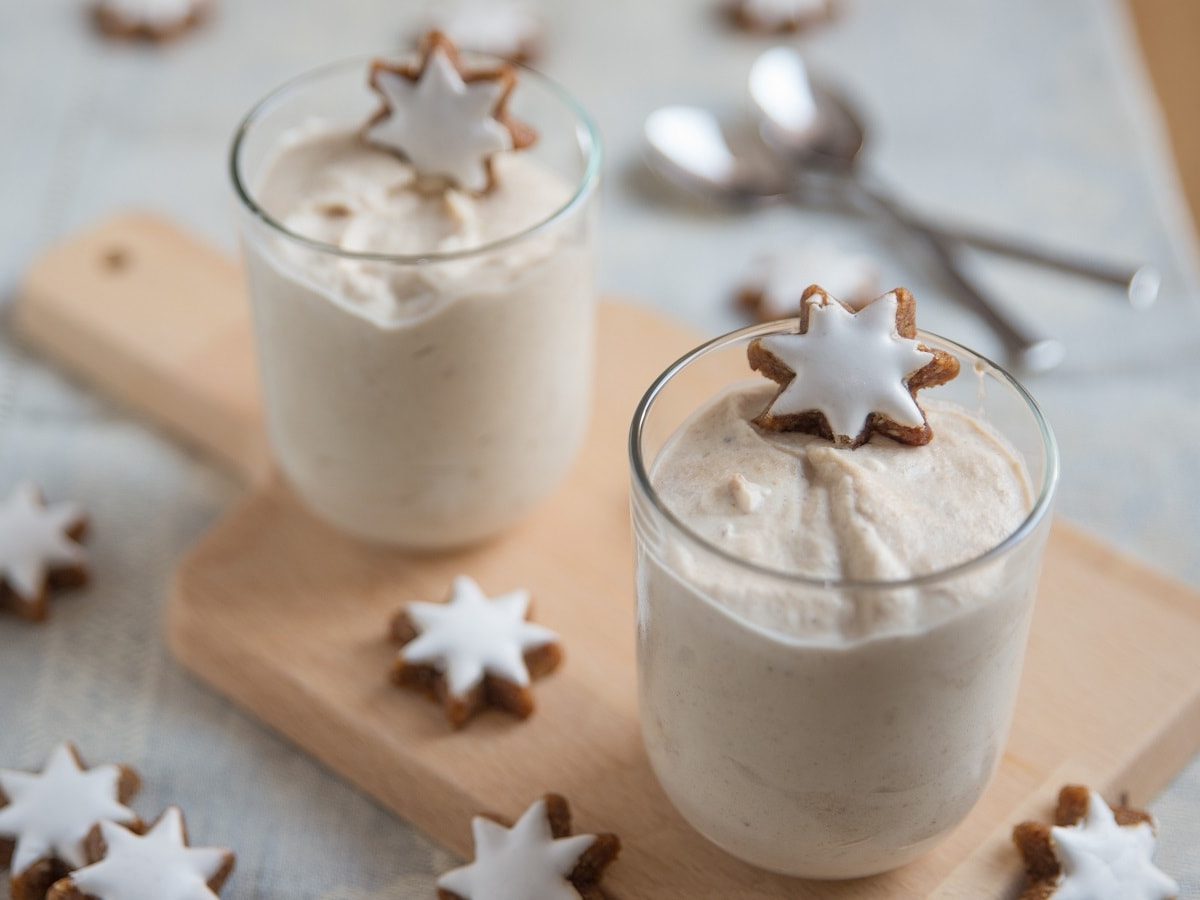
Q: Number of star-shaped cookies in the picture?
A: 12